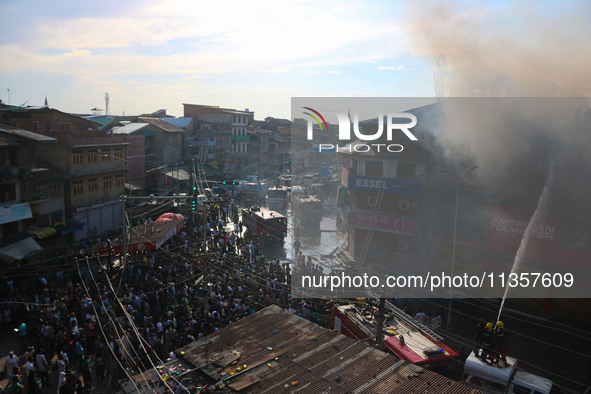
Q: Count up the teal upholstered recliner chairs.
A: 0